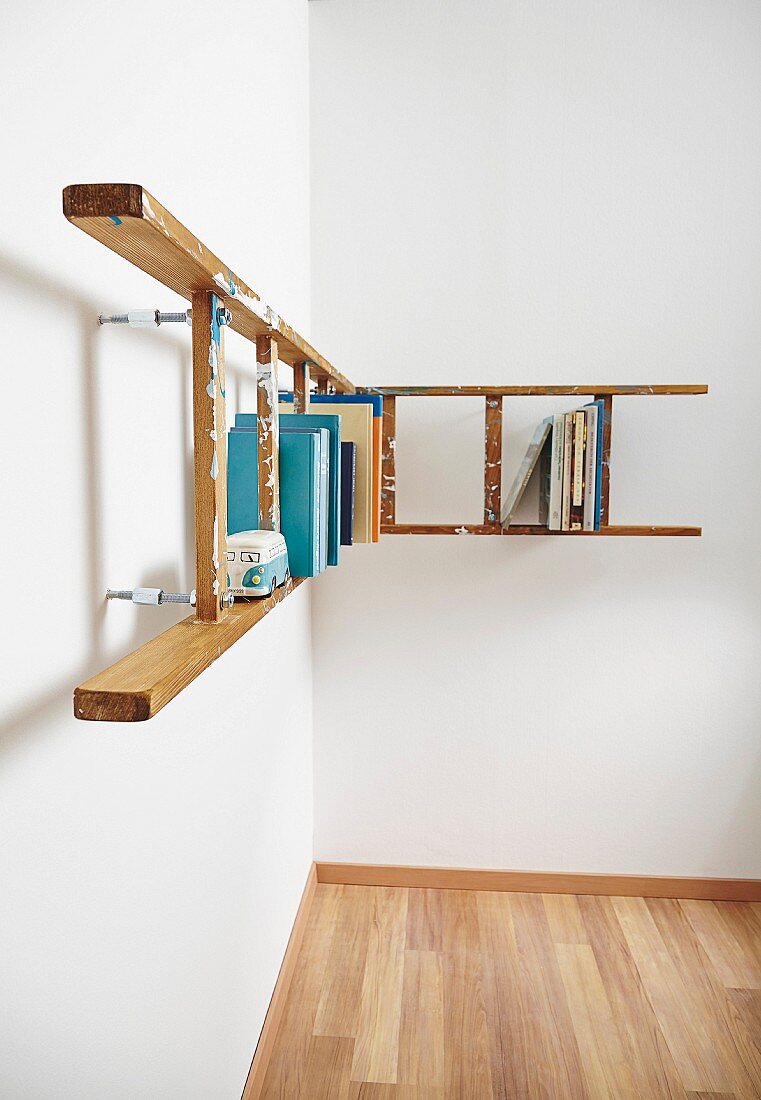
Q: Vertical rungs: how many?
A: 7